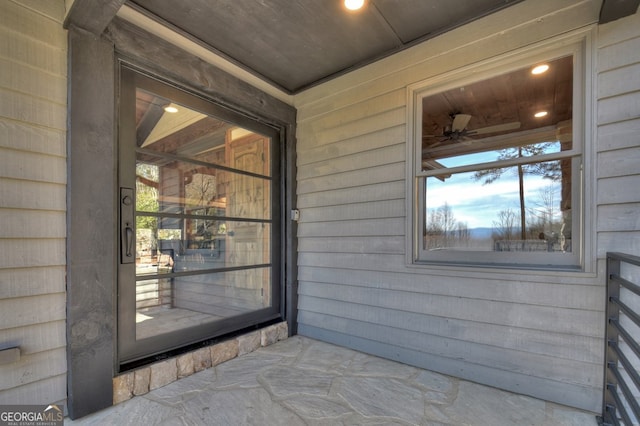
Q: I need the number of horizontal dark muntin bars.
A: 3